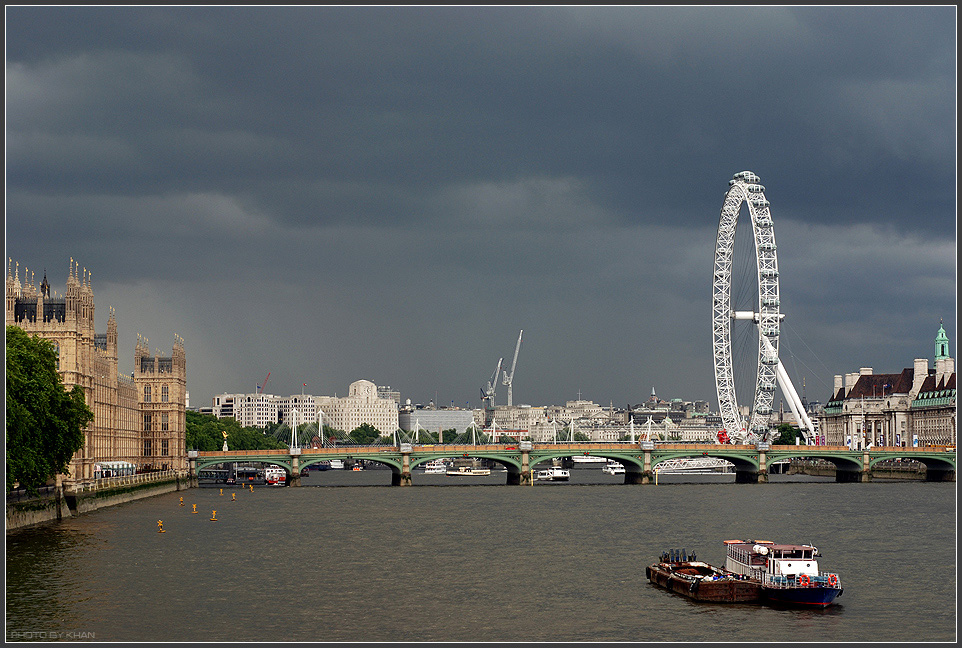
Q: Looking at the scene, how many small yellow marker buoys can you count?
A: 8